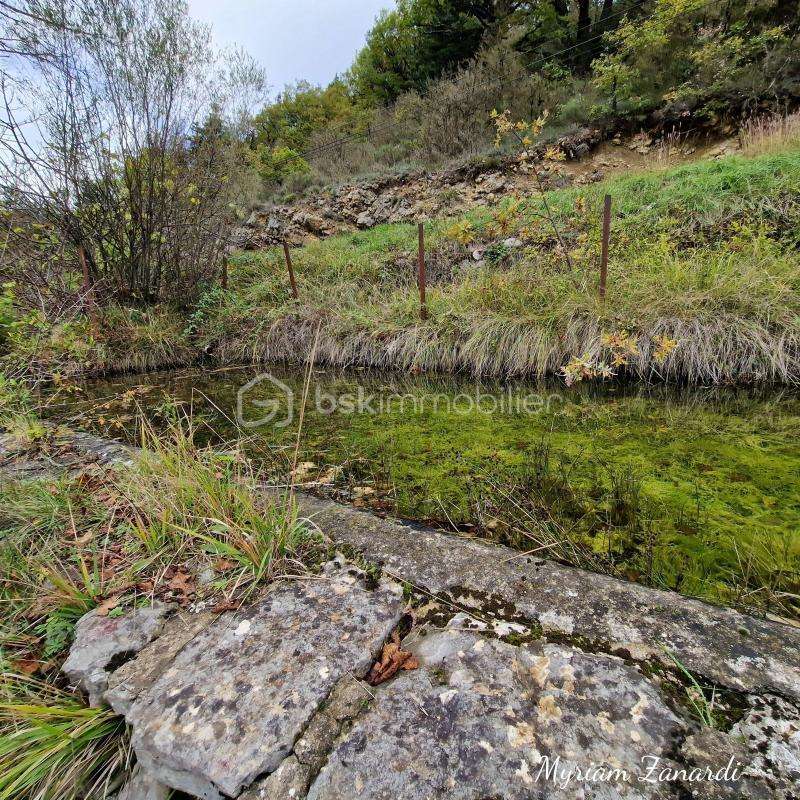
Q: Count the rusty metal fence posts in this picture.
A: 5